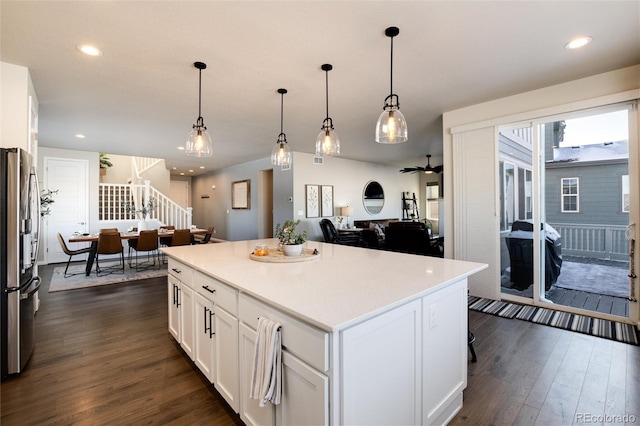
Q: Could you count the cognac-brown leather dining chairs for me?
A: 8